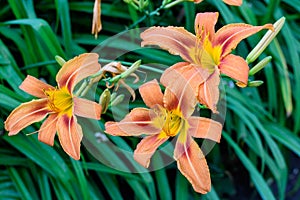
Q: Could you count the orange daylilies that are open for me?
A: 3